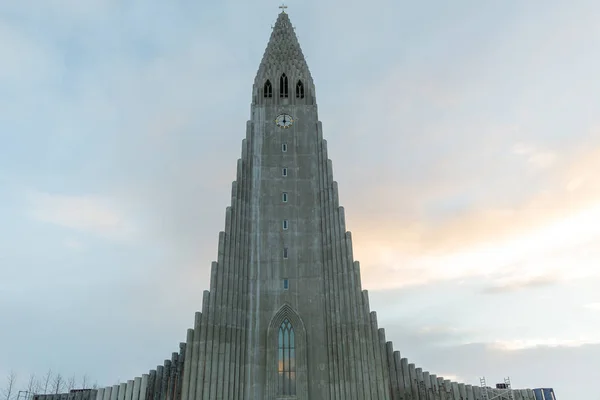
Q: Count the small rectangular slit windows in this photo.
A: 6